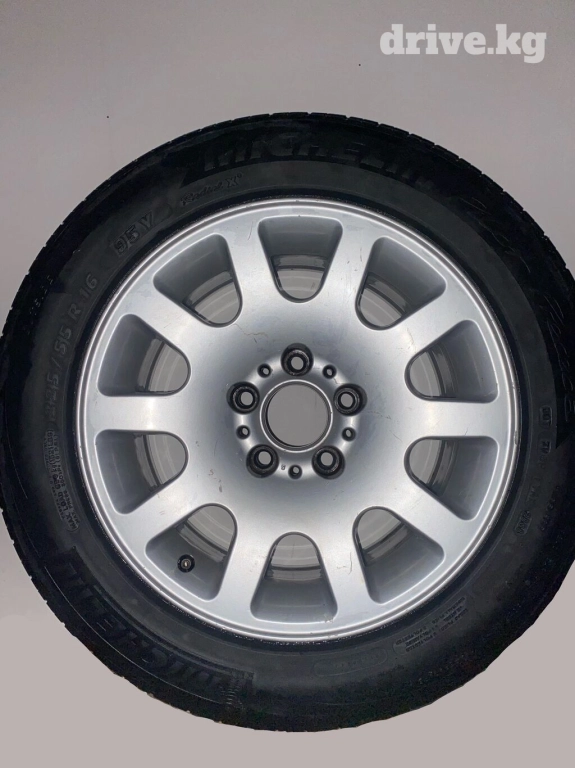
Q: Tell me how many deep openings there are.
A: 10